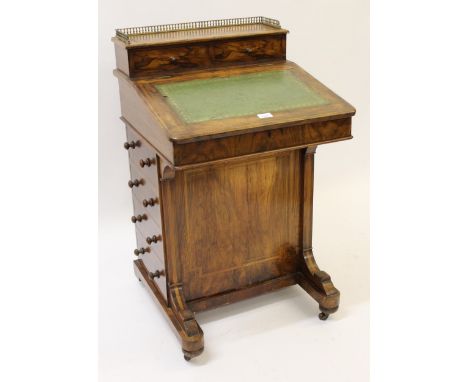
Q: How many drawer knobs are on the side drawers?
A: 8